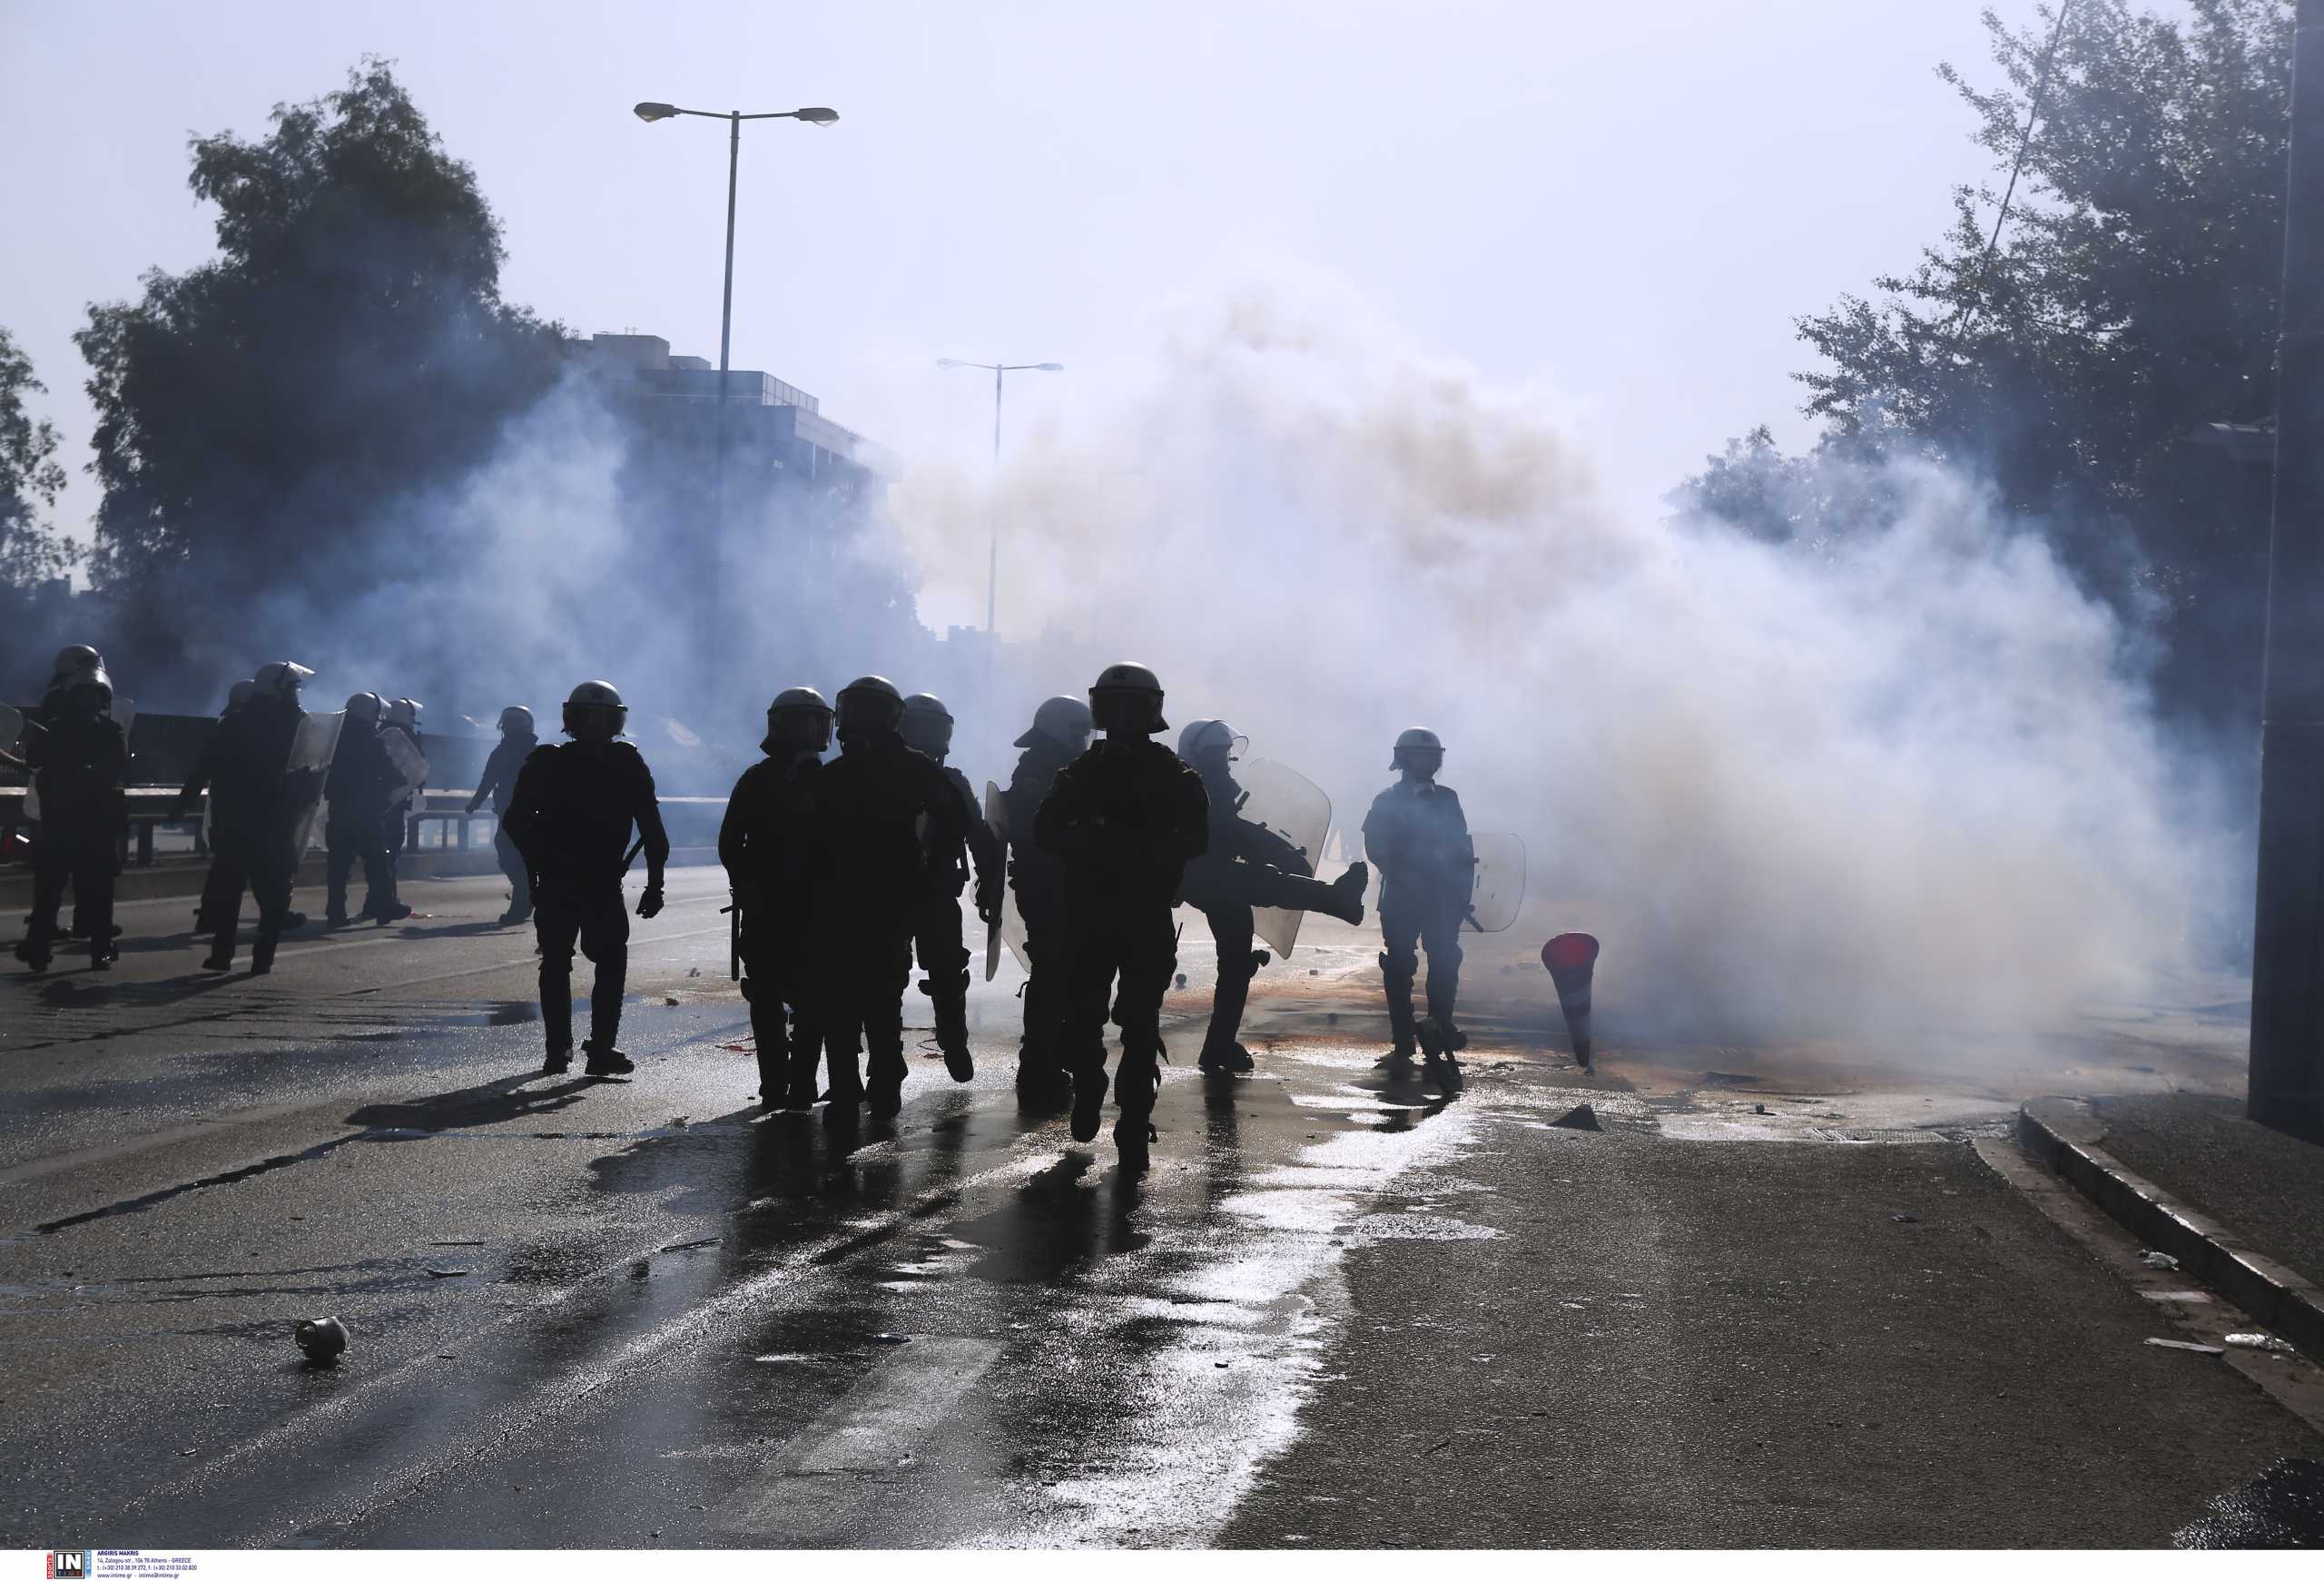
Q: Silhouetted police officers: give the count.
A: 15